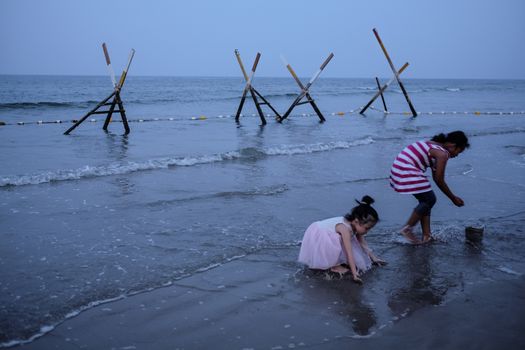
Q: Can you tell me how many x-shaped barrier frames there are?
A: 4